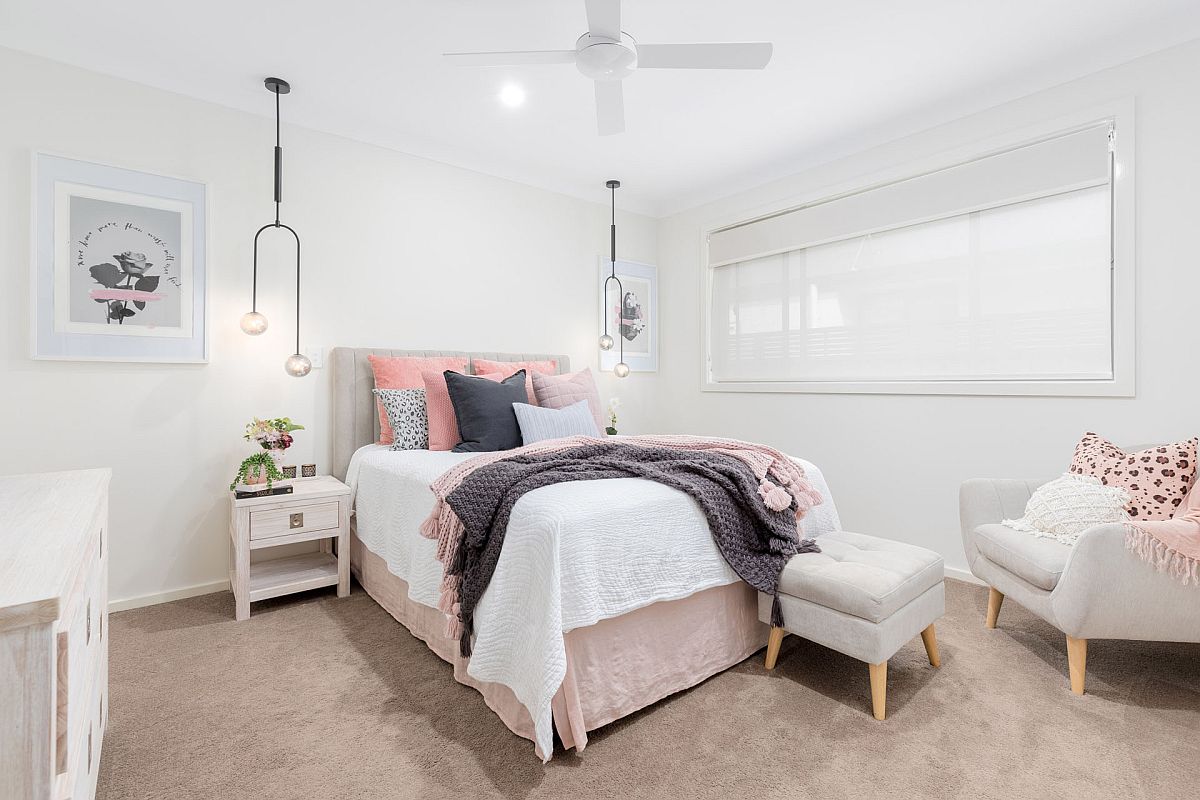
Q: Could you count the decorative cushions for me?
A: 9